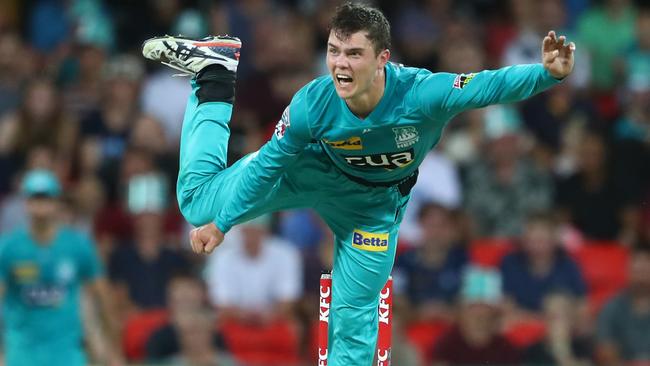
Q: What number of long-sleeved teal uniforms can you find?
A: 1